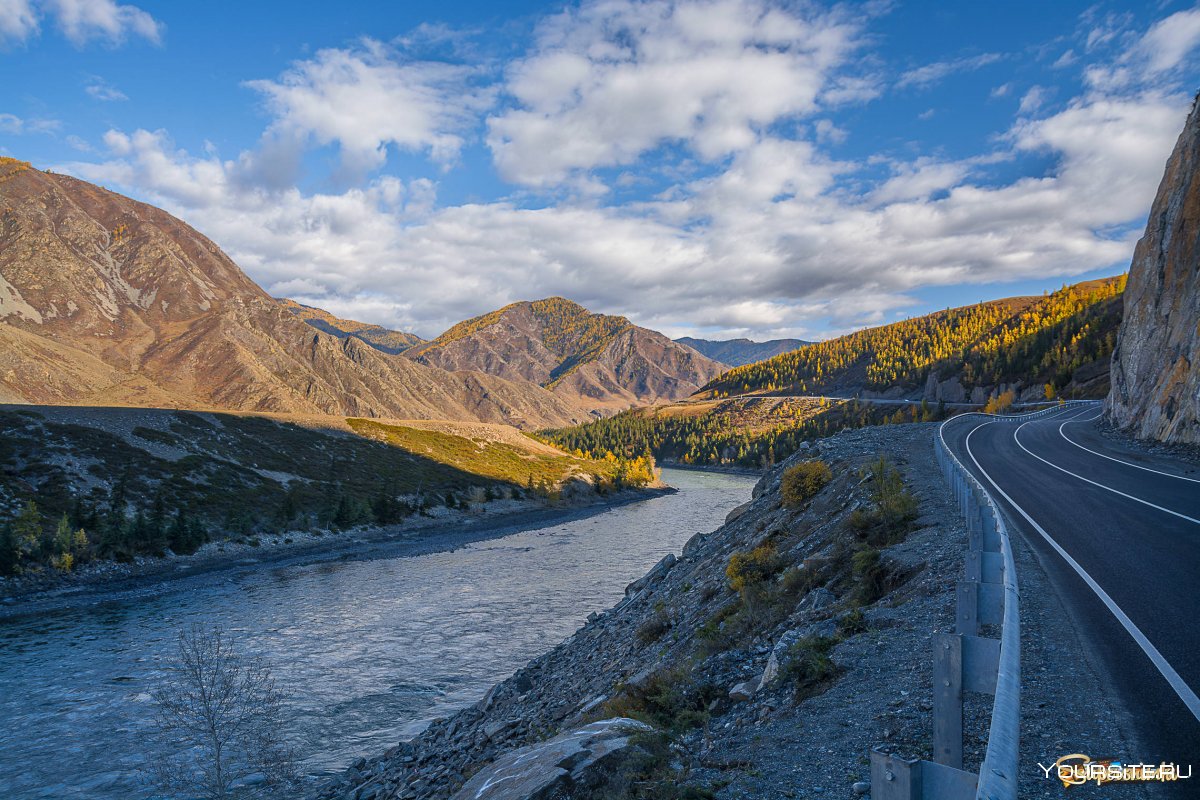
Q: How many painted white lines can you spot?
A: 3